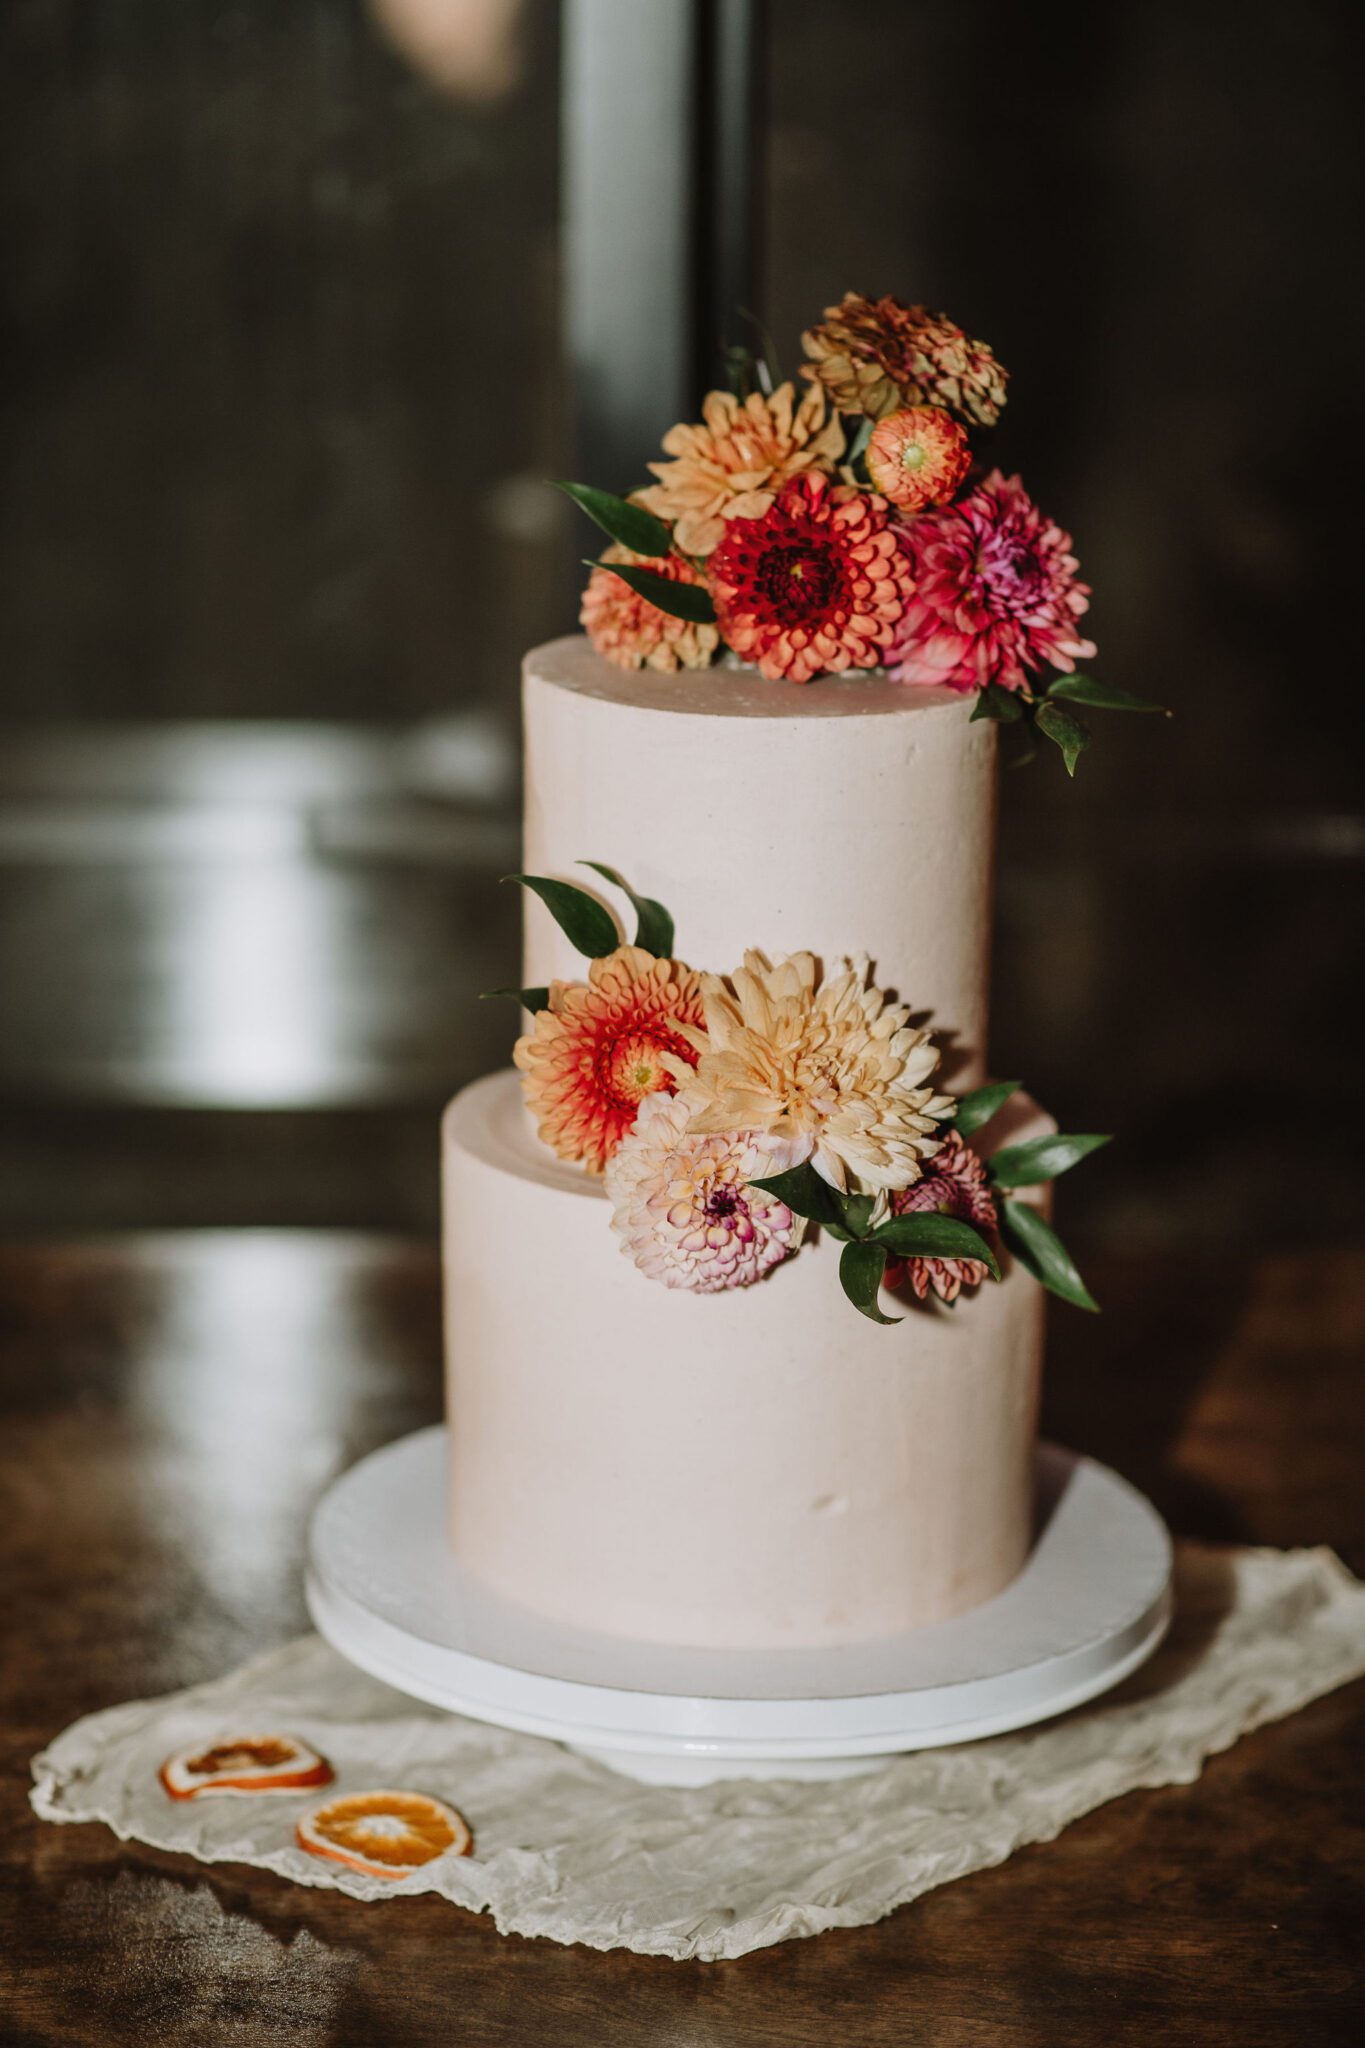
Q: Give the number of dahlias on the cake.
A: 10